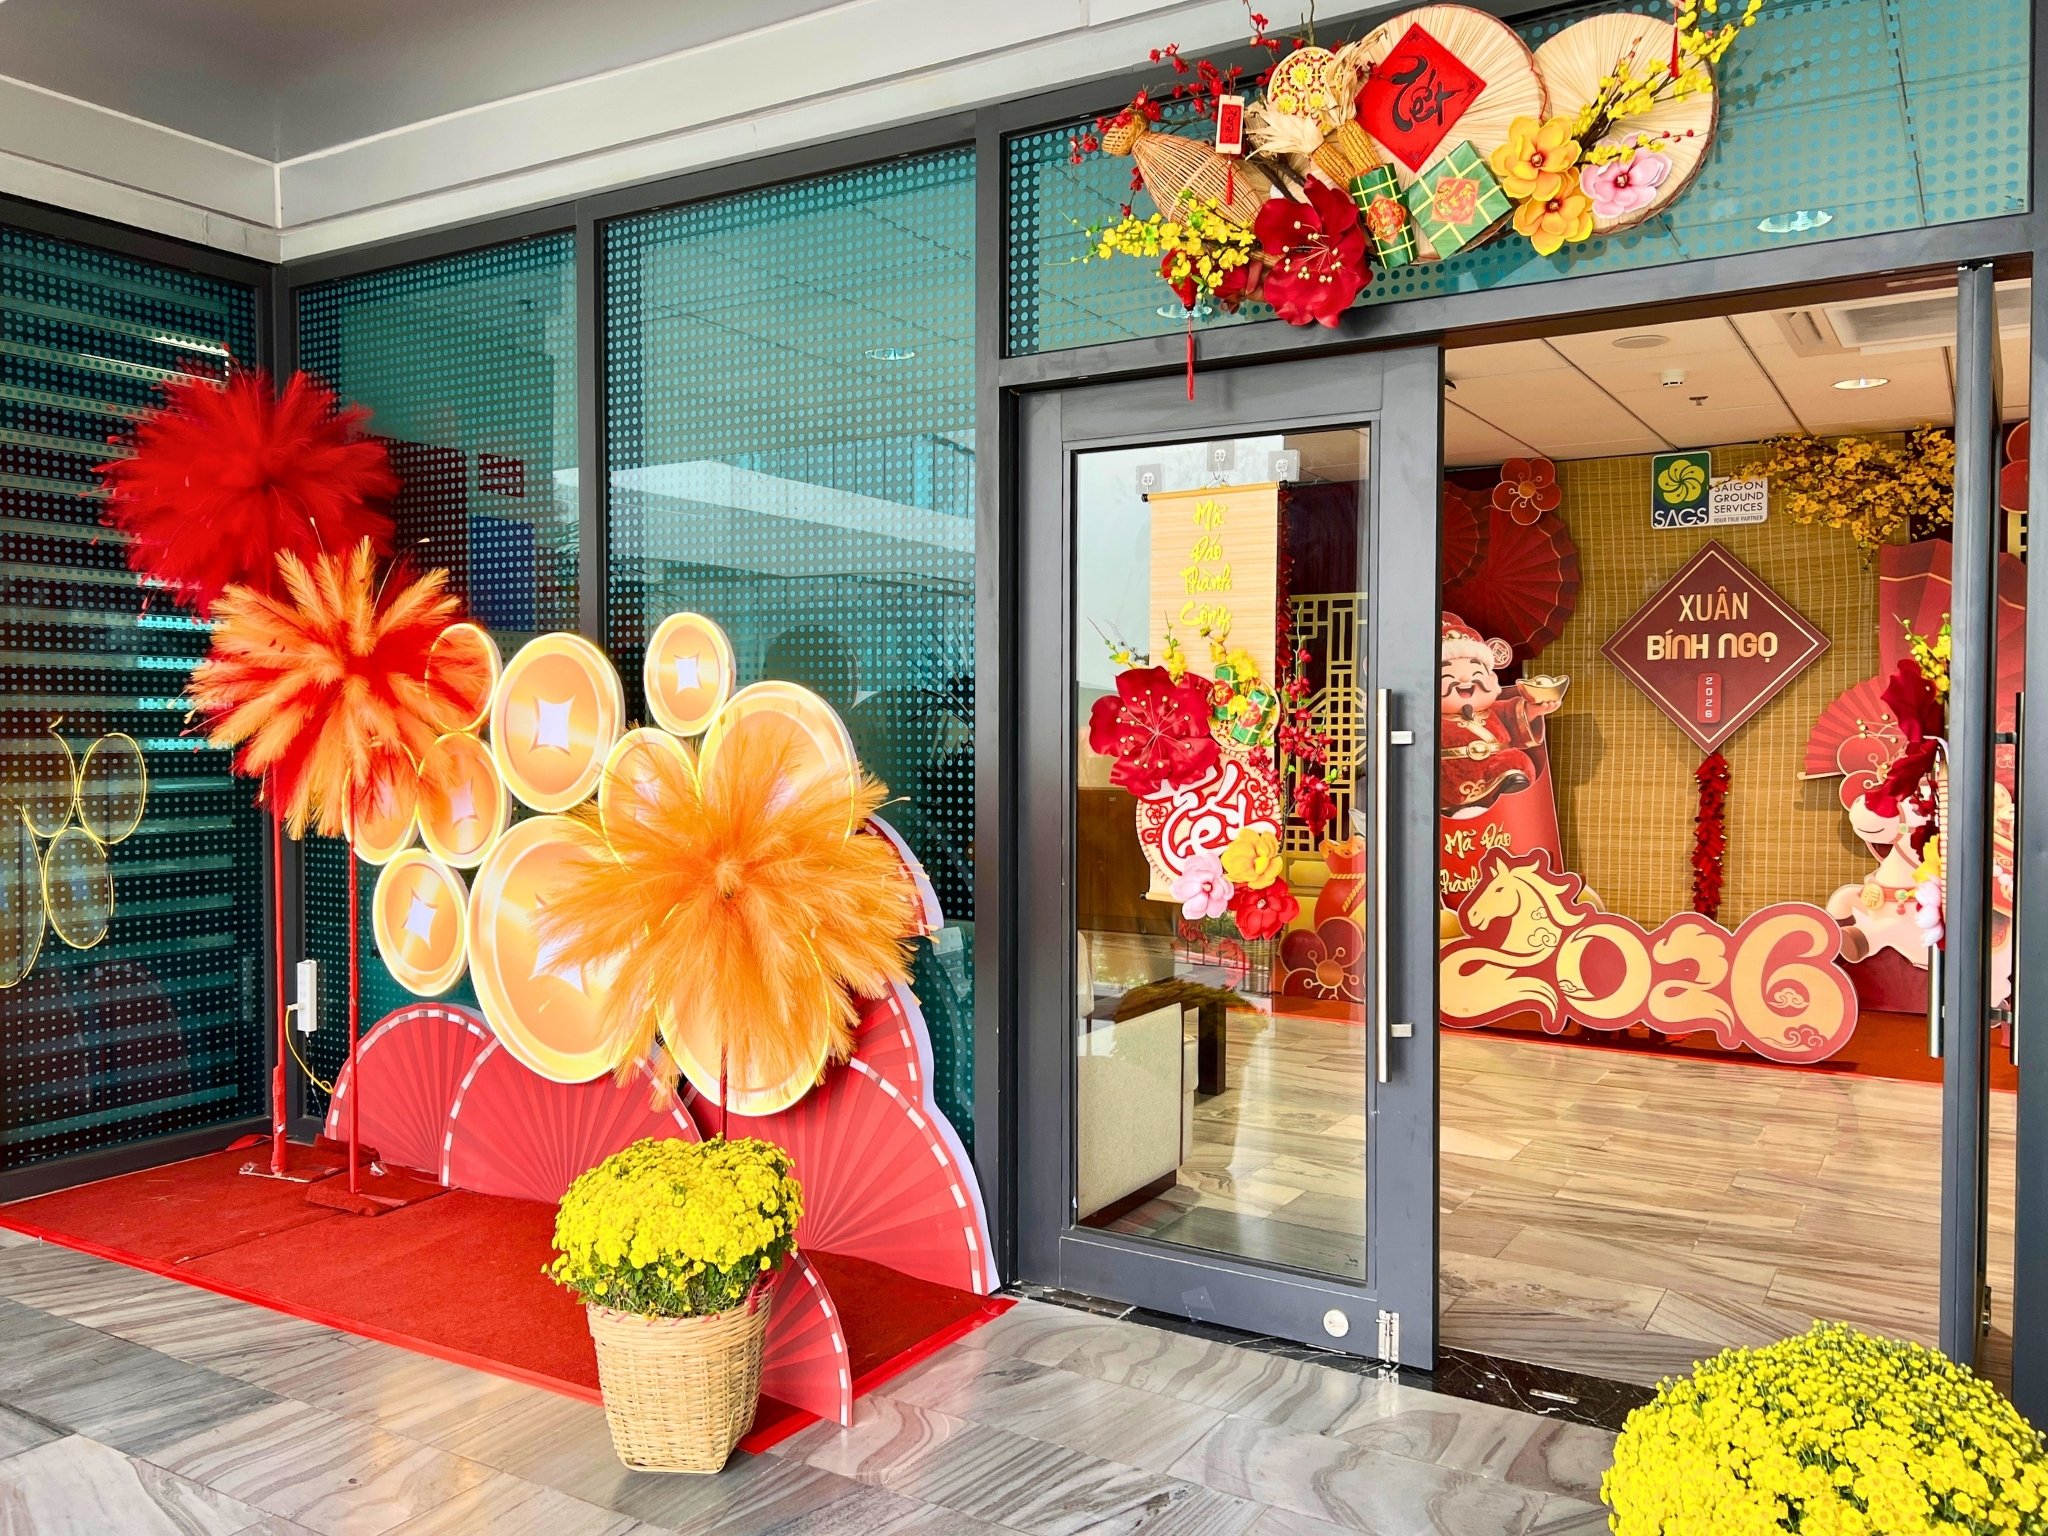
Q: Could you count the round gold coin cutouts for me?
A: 10